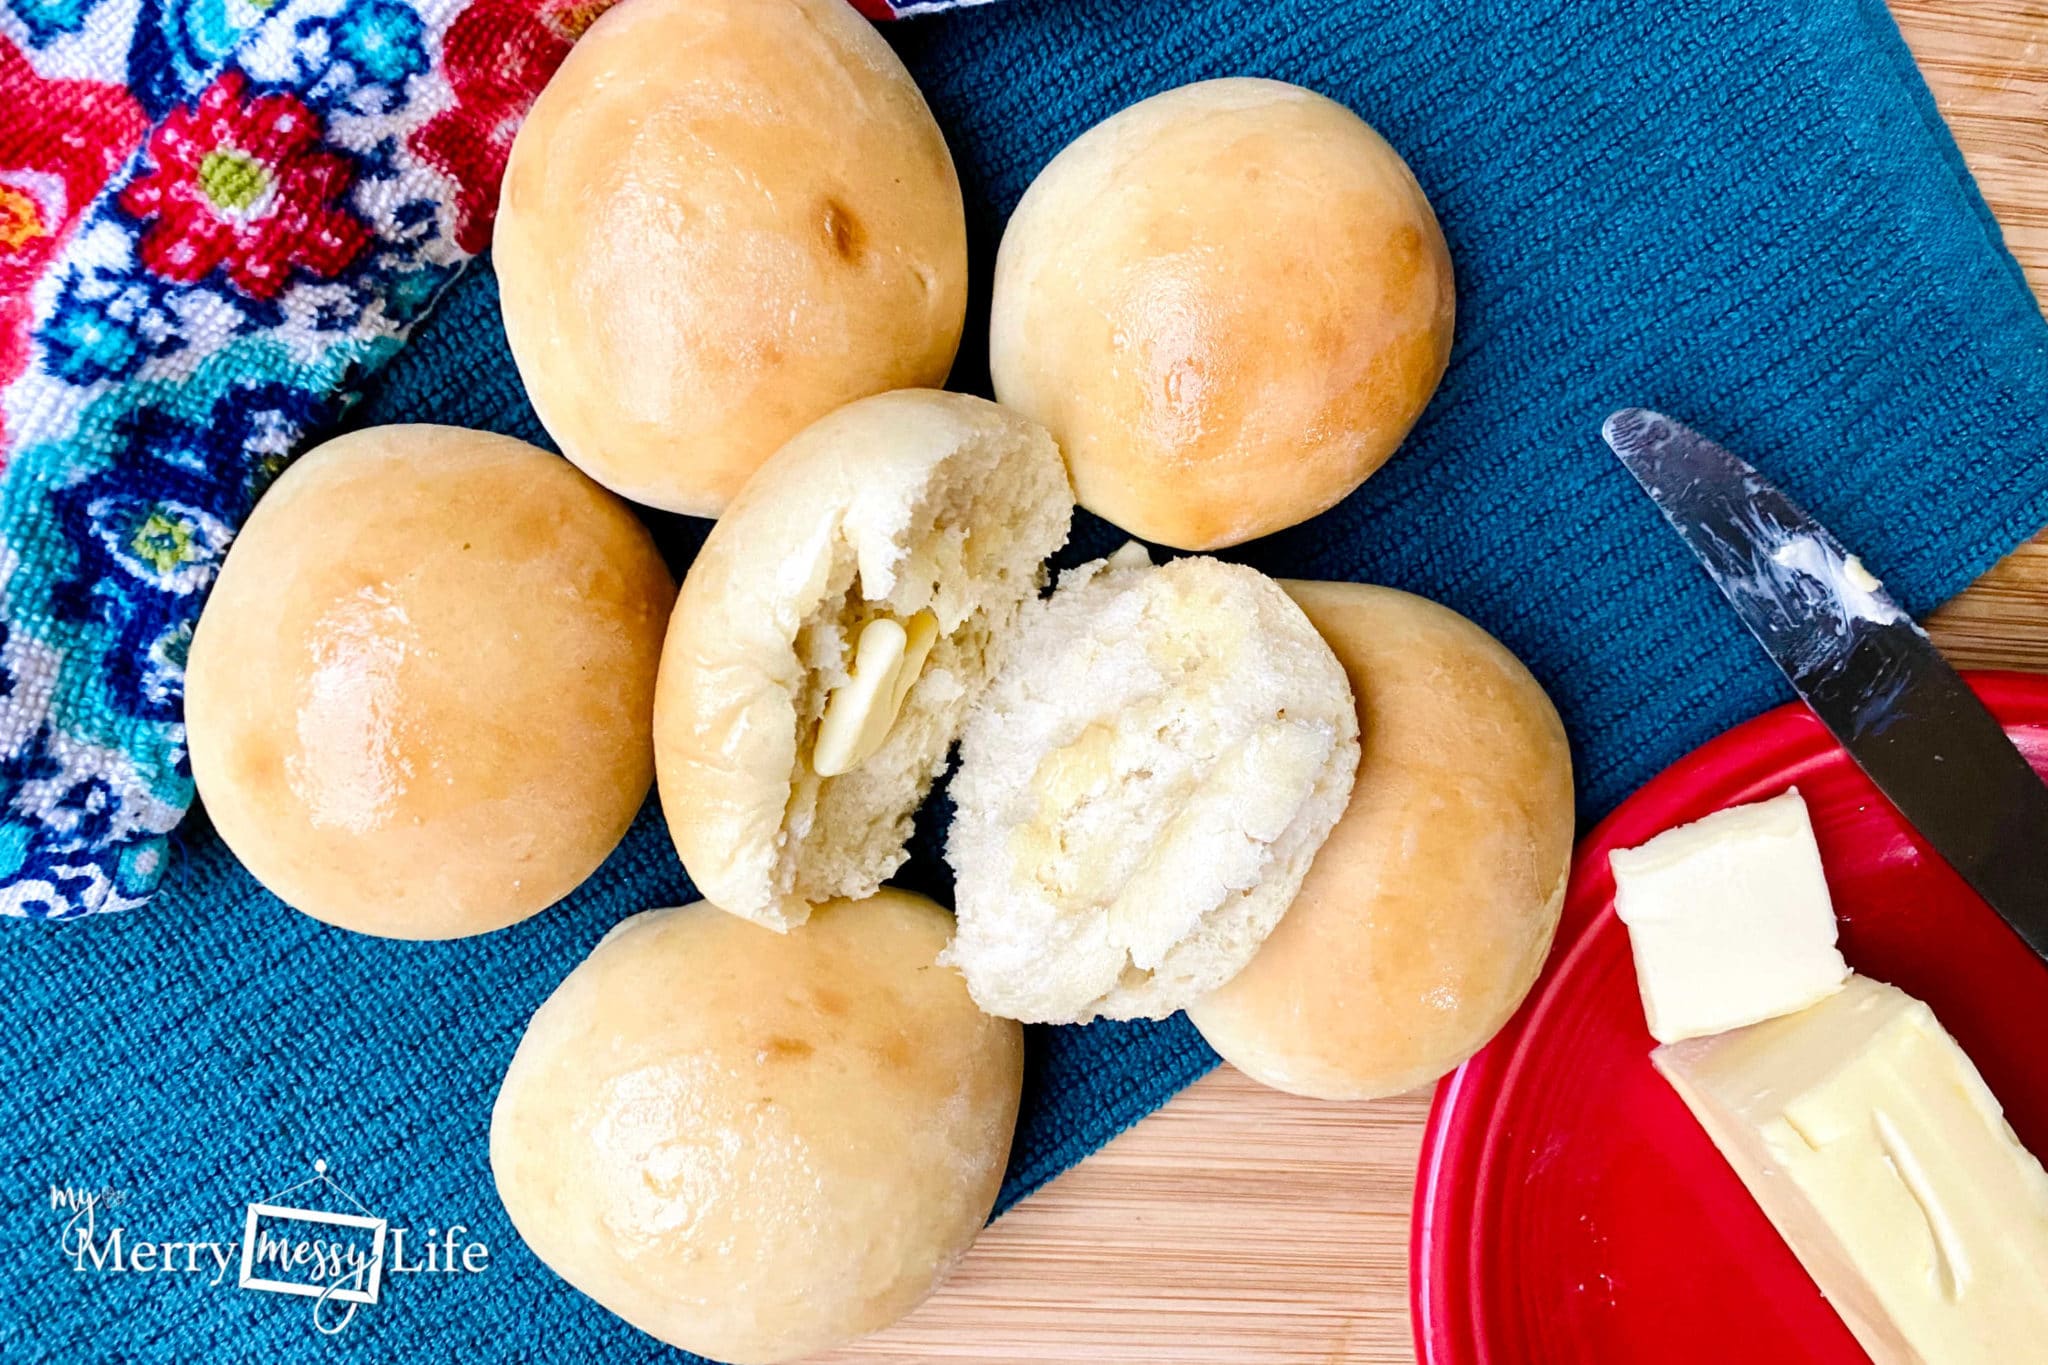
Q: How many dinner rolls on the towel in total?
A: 6